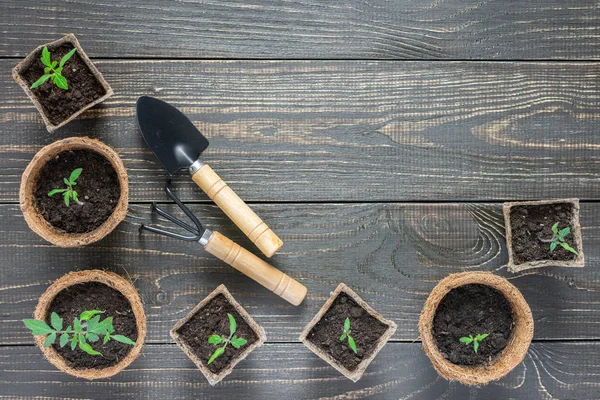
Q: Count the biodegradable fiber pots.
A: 7